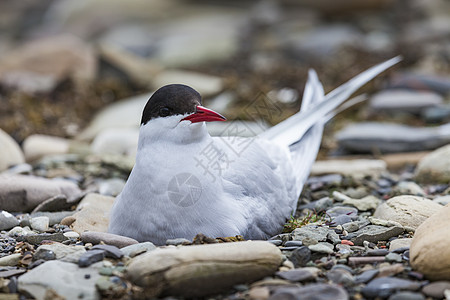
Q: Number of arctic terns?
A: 1